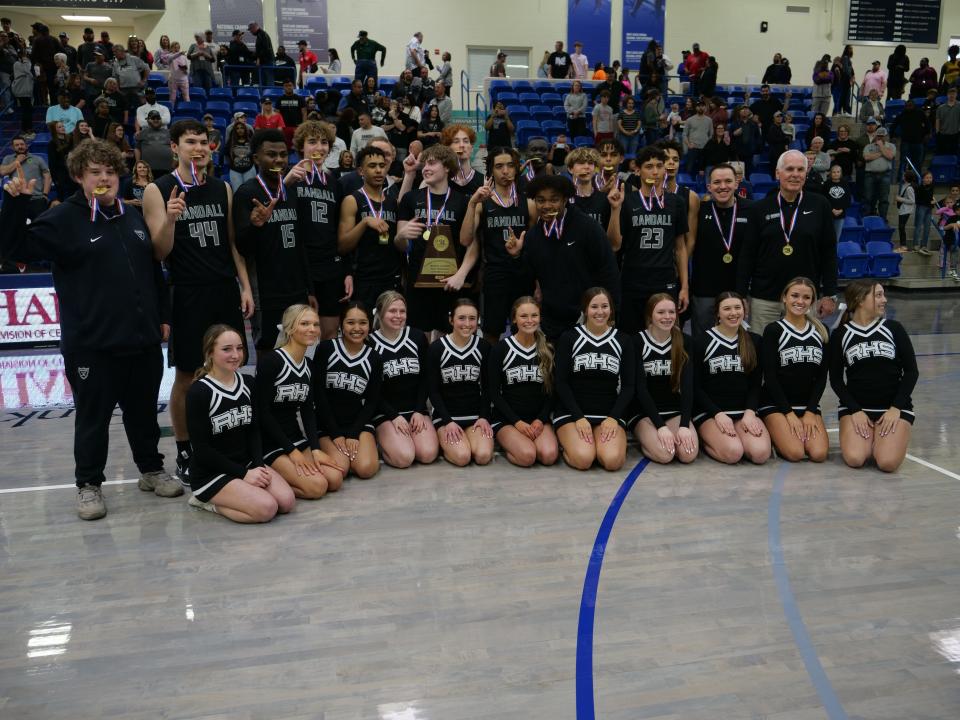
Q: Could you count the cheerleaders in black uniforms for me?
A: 11